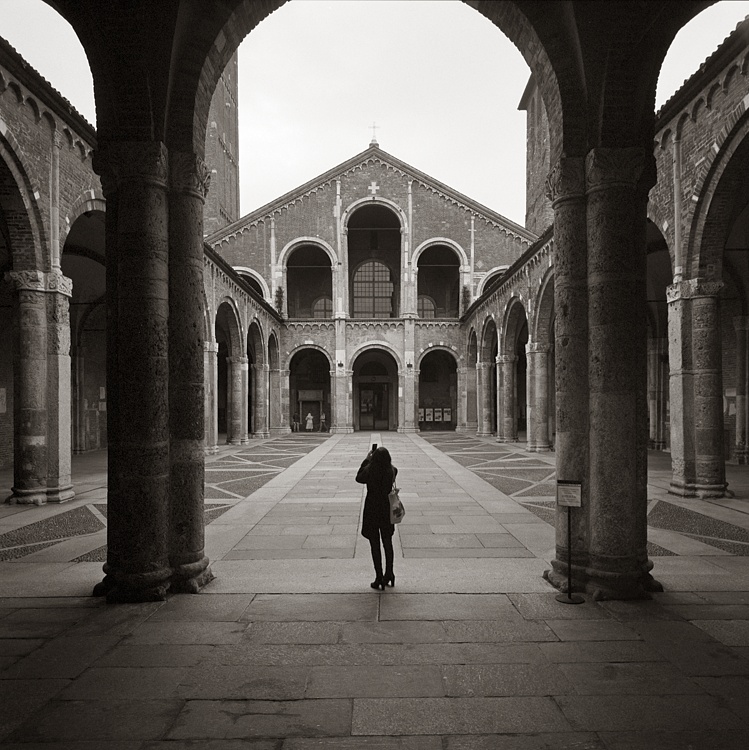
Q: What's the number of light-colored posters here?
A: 4